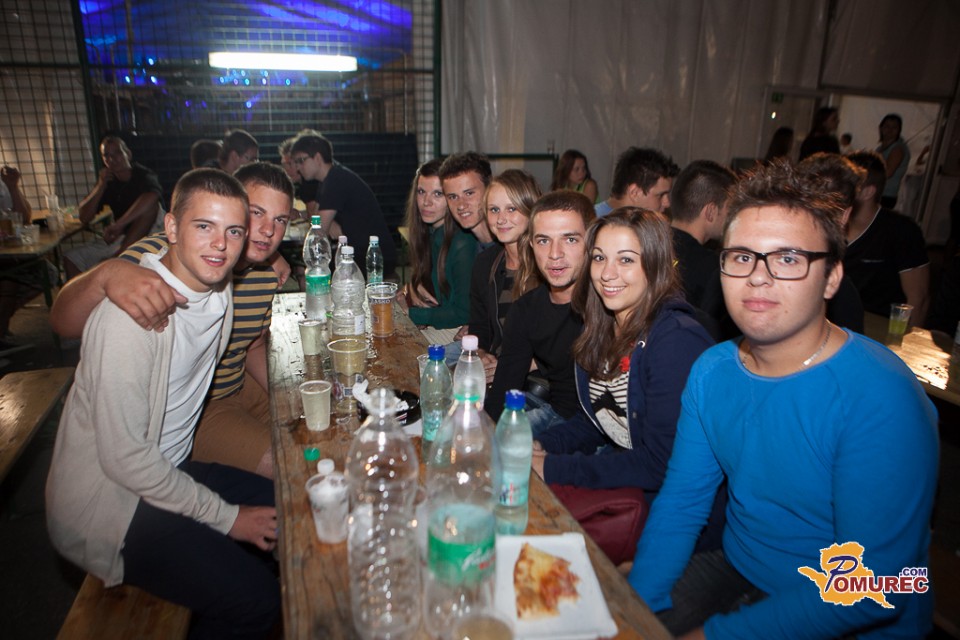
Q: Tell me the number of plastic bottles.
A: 9